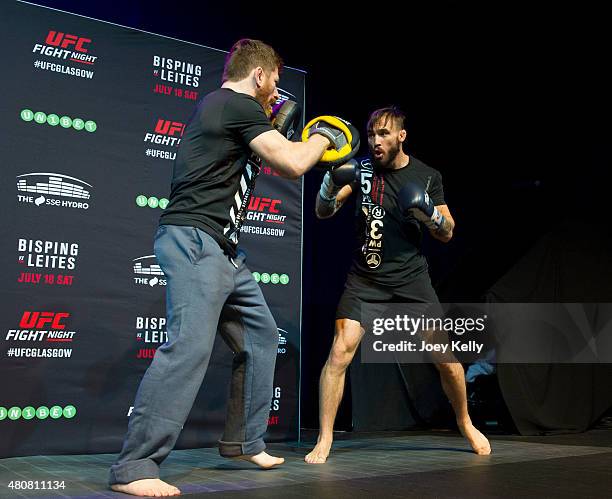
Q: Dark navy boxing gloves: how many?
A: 2